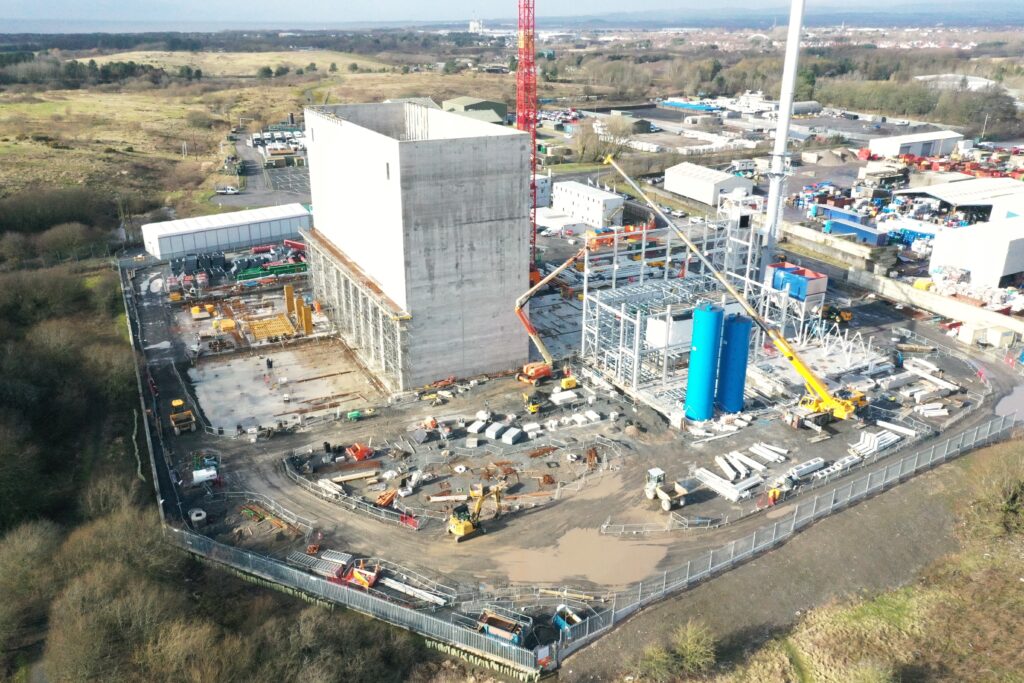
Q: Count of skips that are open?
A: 2